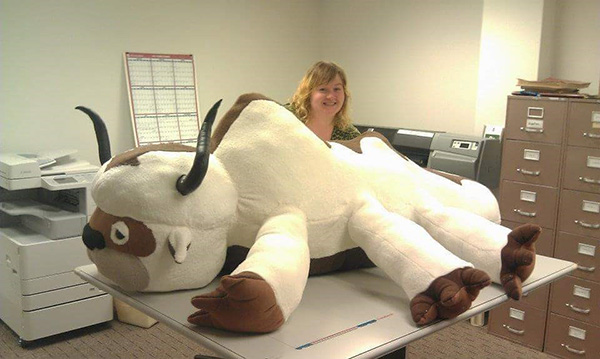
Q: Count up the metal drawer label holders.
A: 10